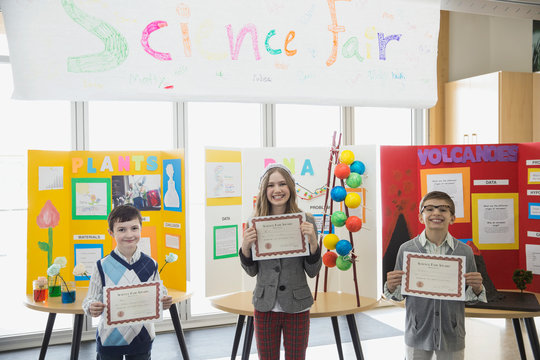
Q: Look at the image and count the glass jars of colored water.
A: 3